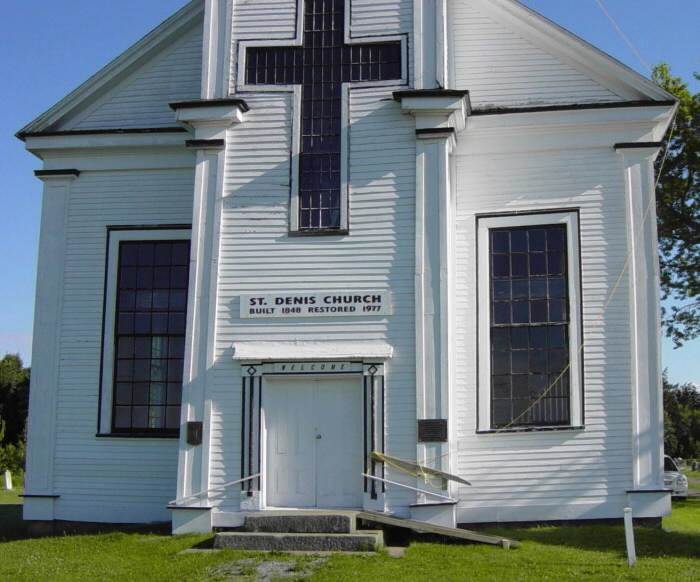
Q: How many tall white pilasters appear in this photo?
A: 4